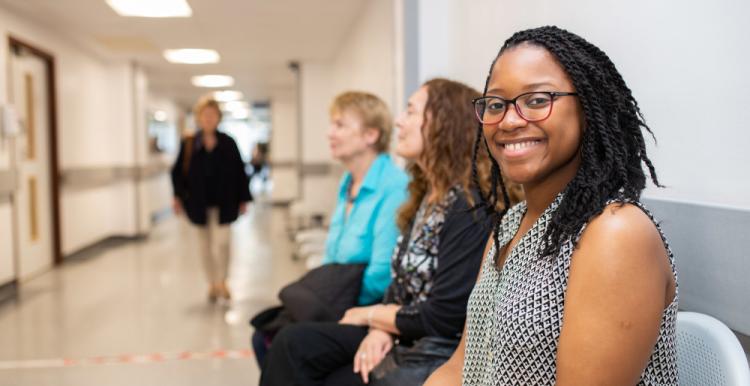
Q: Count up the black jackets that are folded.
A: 1